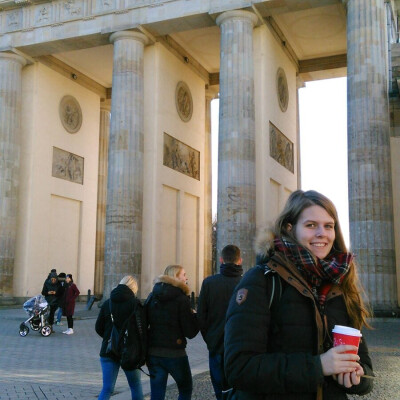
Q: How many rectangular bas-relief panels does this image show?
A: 3